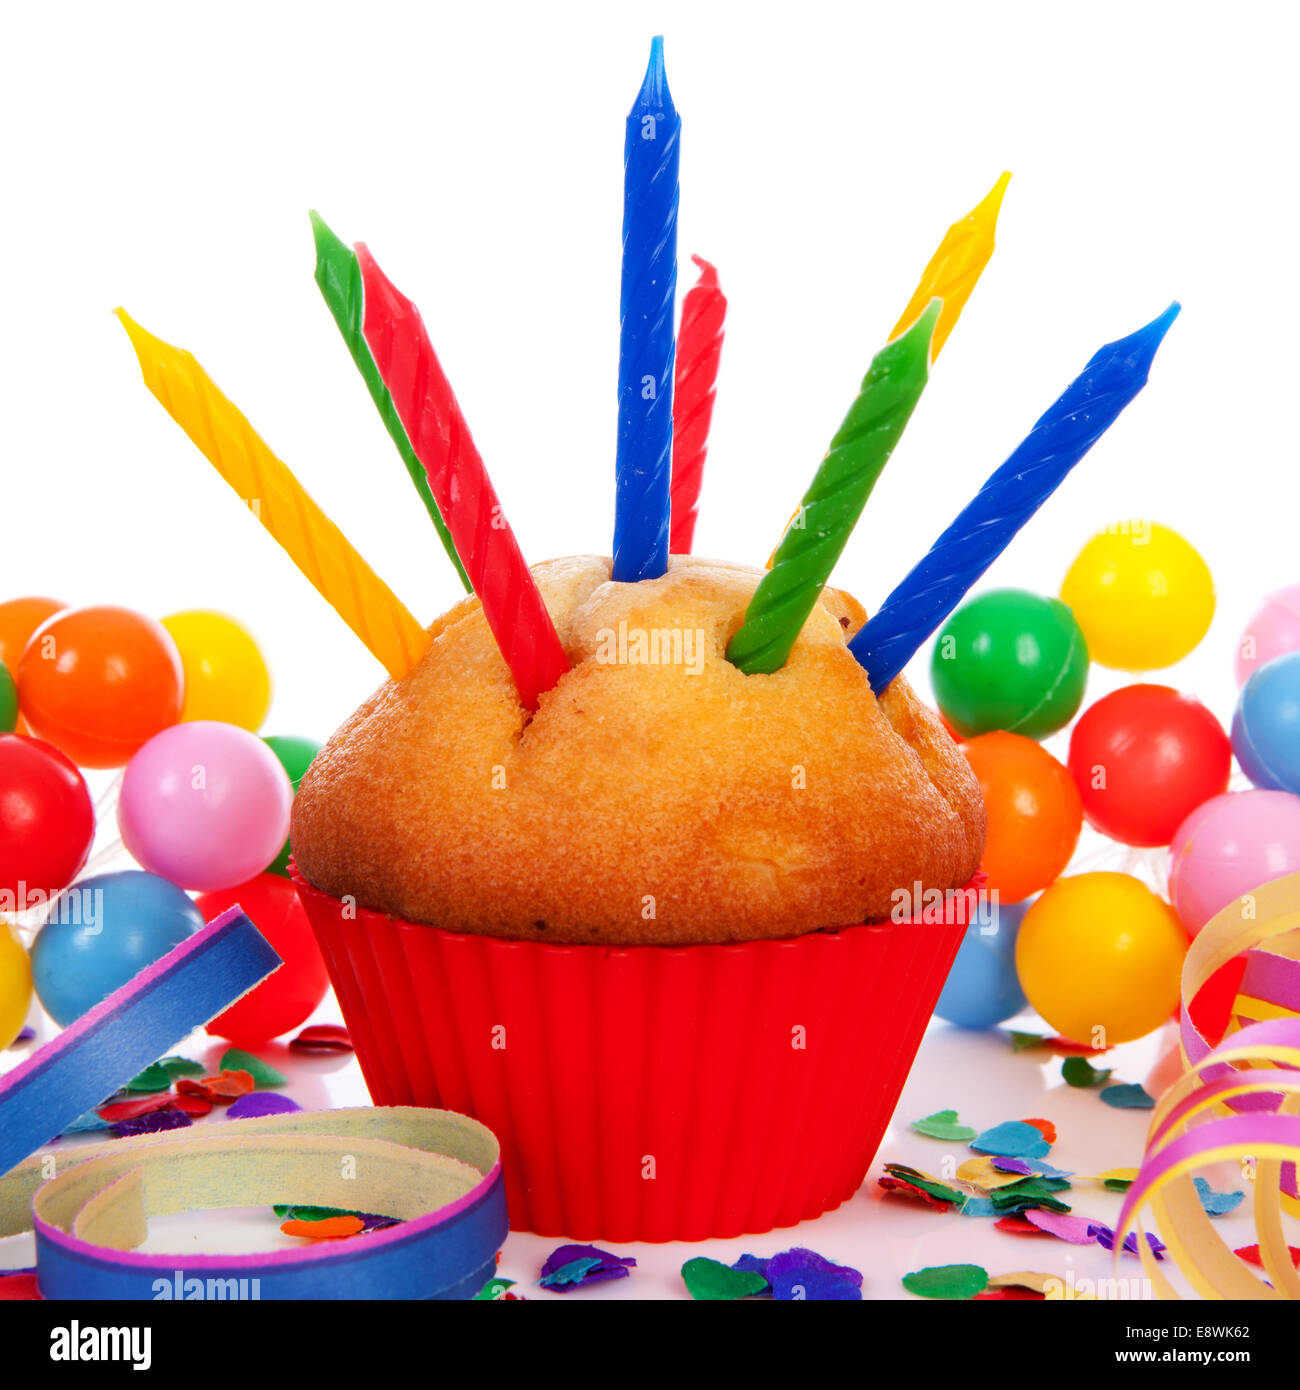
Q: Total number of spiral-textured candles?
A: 8